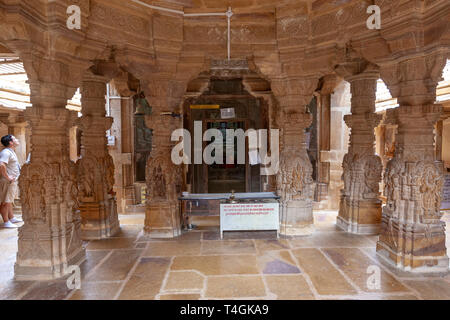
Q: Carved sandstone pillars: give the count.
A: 6